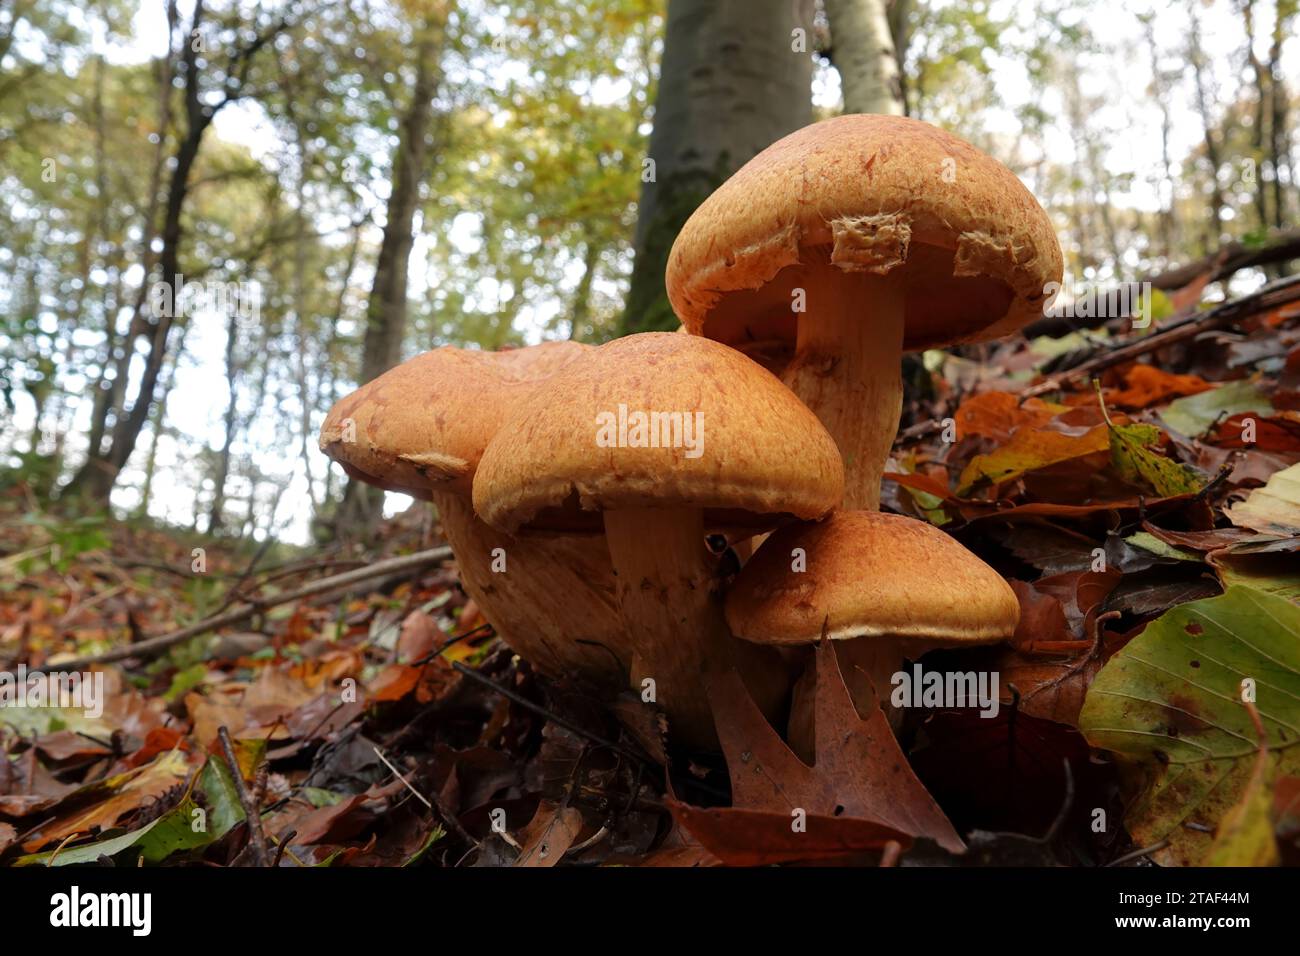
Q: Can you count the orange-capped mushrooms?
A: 4